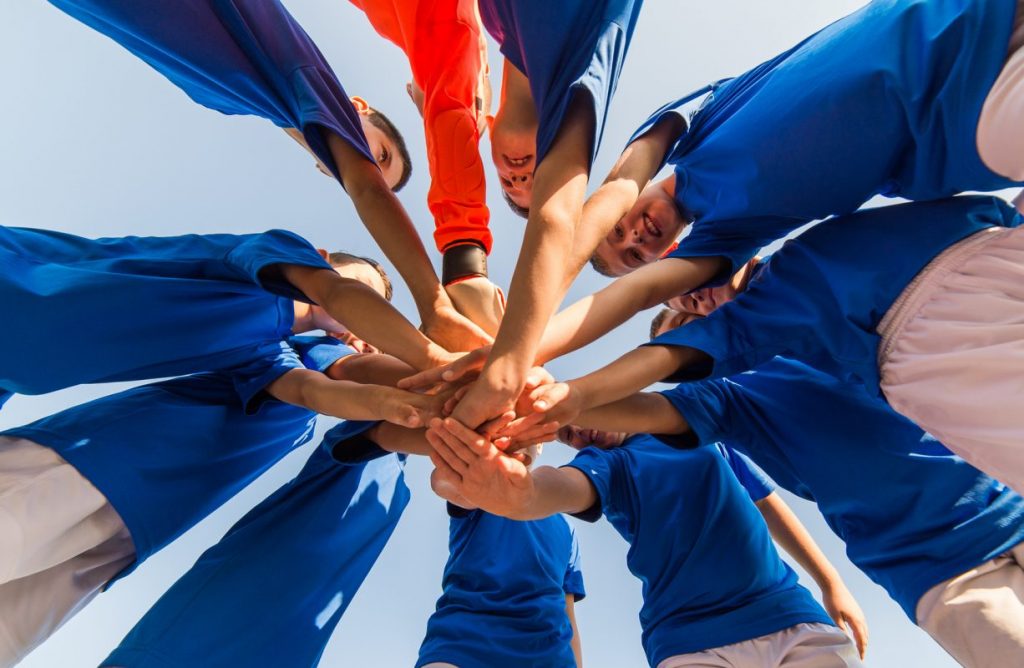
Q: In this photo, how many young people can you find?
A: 11